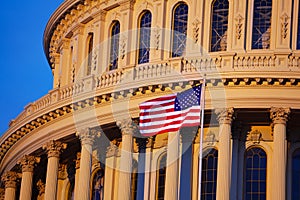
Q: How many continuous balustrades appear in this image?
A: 1